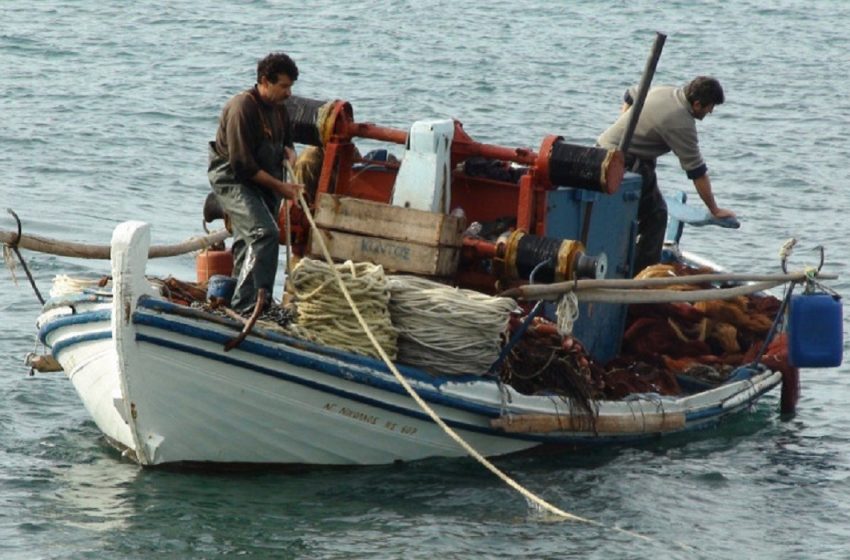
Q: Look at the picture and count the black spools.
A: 3